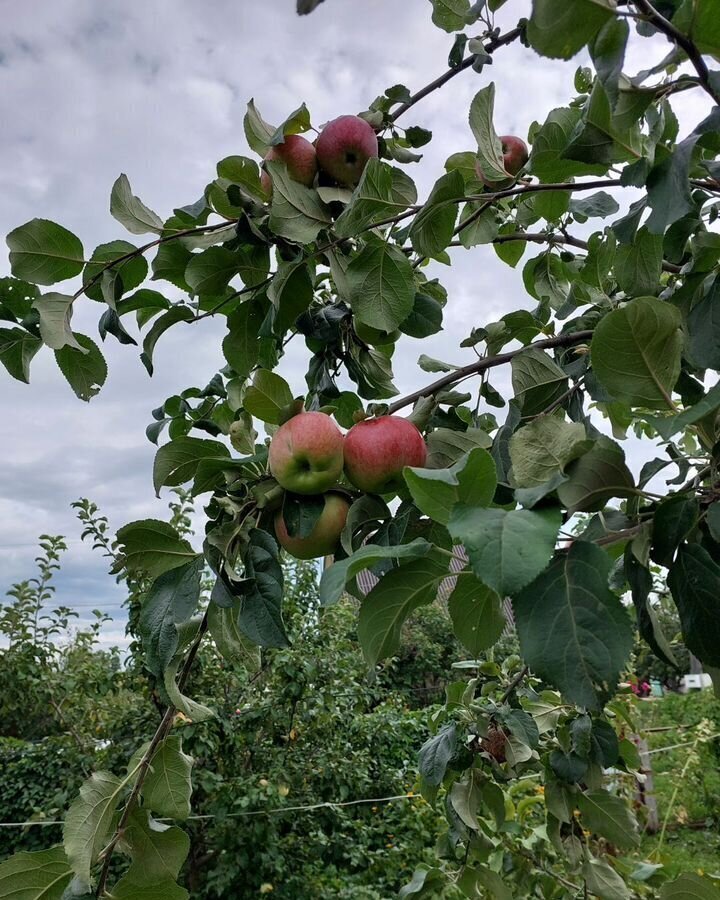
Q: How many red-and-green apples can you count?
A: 6